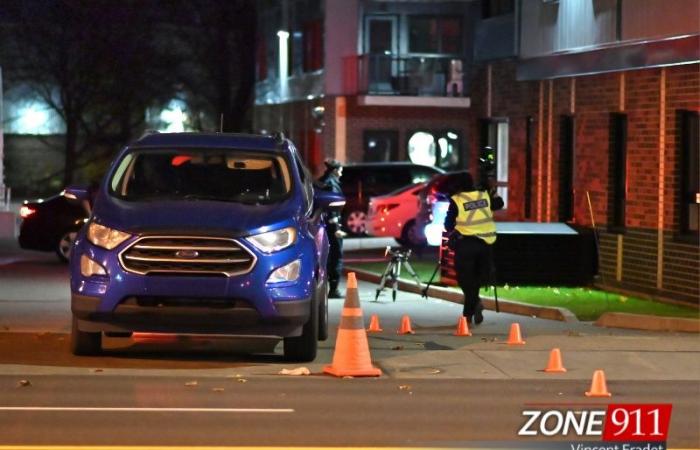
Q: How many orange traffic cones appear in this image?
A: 7